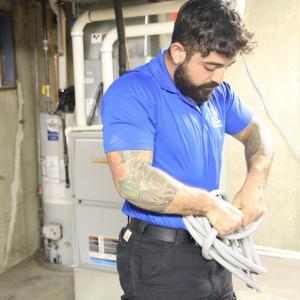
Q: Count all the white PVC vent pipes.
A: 2